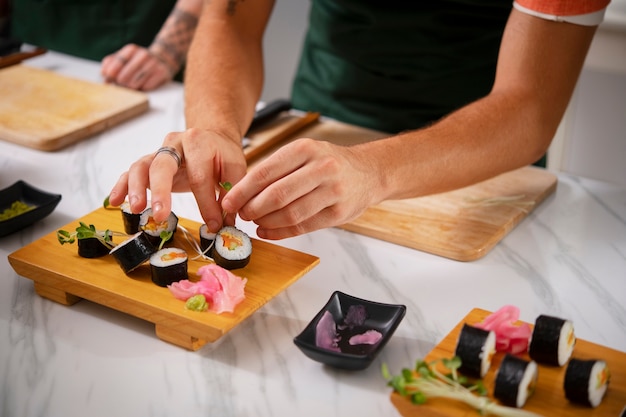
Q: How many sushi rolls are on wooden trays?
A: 11